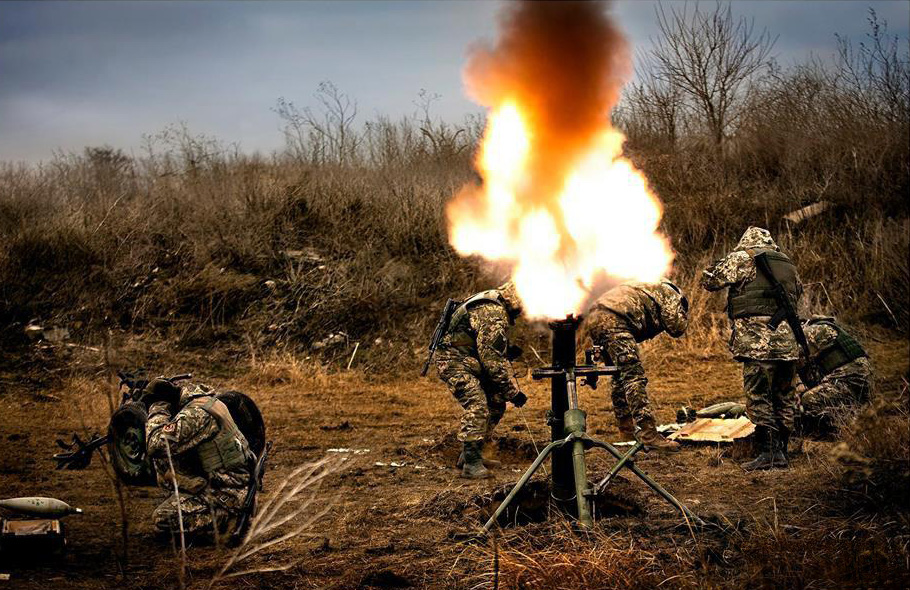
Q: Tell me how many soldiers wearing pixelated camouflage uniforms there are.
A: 5